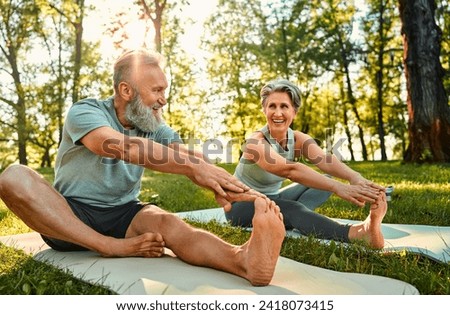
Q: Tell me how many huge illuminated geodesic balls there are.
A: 0